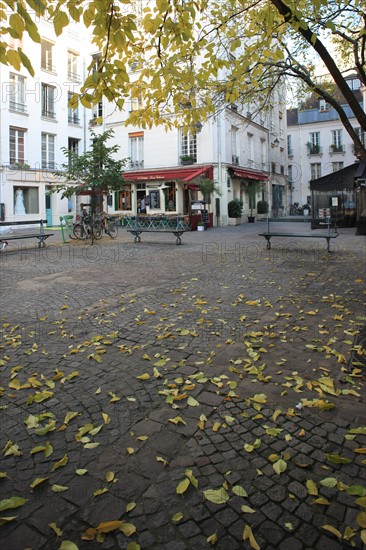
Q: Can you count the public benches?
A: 3